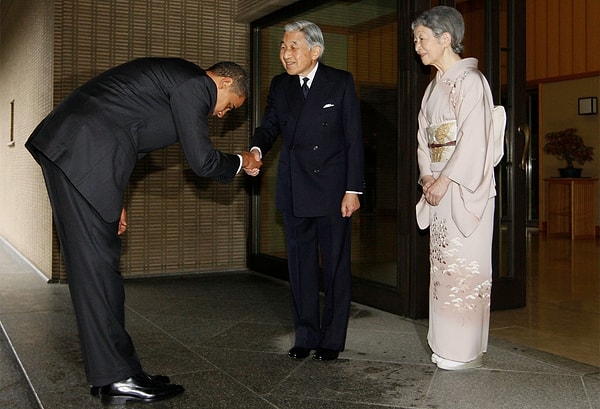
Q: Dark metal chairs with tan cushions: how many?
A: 0